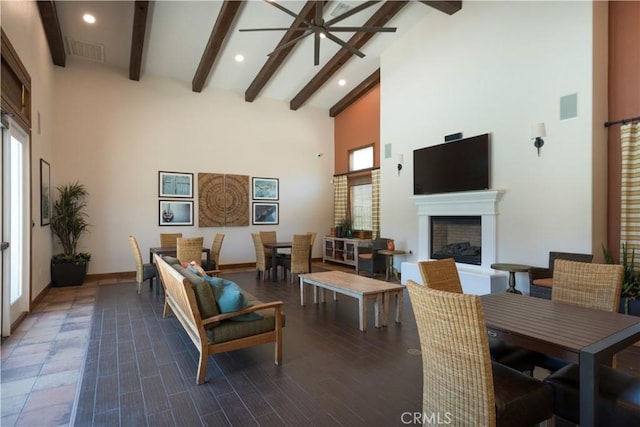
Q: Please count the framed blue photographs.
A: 4